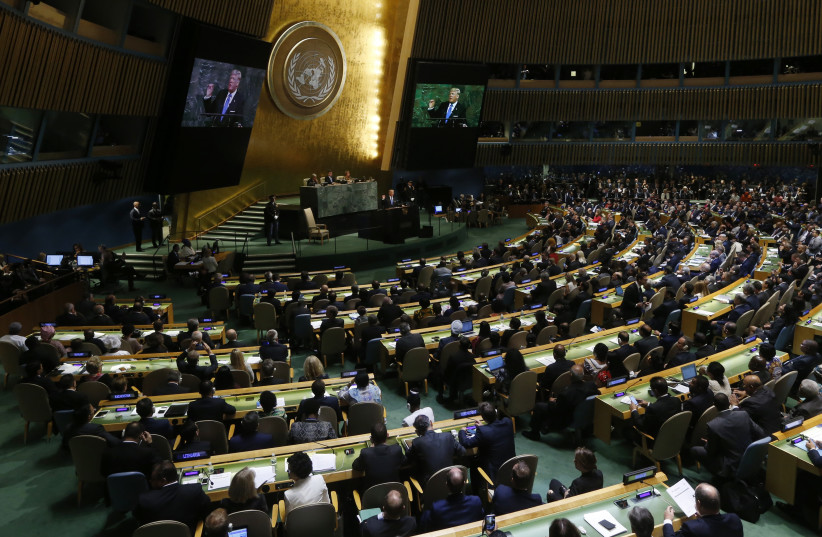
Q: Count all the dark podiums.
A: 1